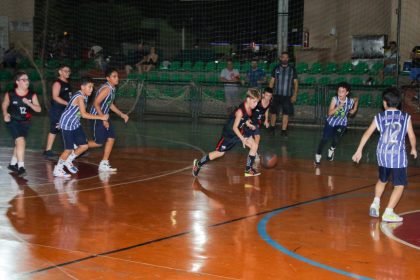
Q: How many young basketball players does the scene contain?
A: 8